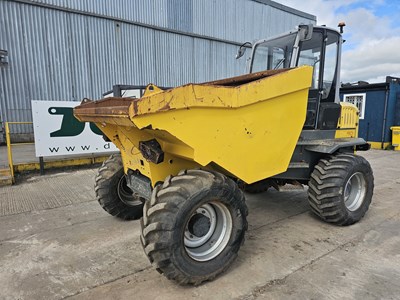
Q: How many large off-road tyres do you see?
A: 3